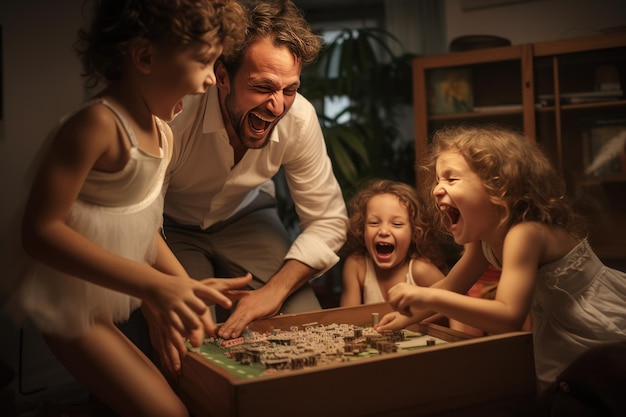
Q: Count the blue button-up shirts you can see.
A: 0